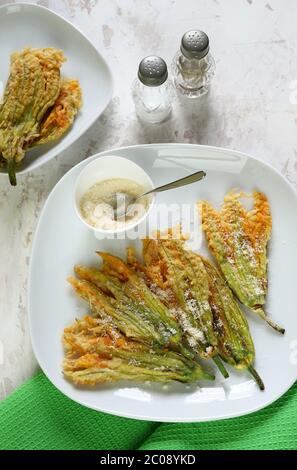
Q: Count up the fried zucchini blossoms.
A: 7